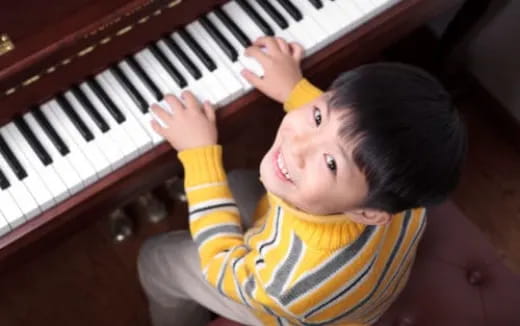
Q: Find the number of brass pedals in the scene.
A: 3